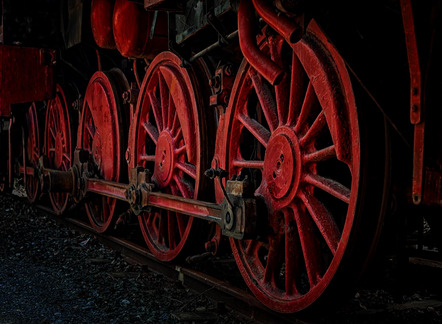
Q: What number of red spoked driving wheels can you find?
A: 5